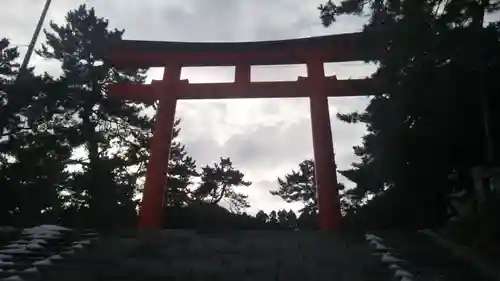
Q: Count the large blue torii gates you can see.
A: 0